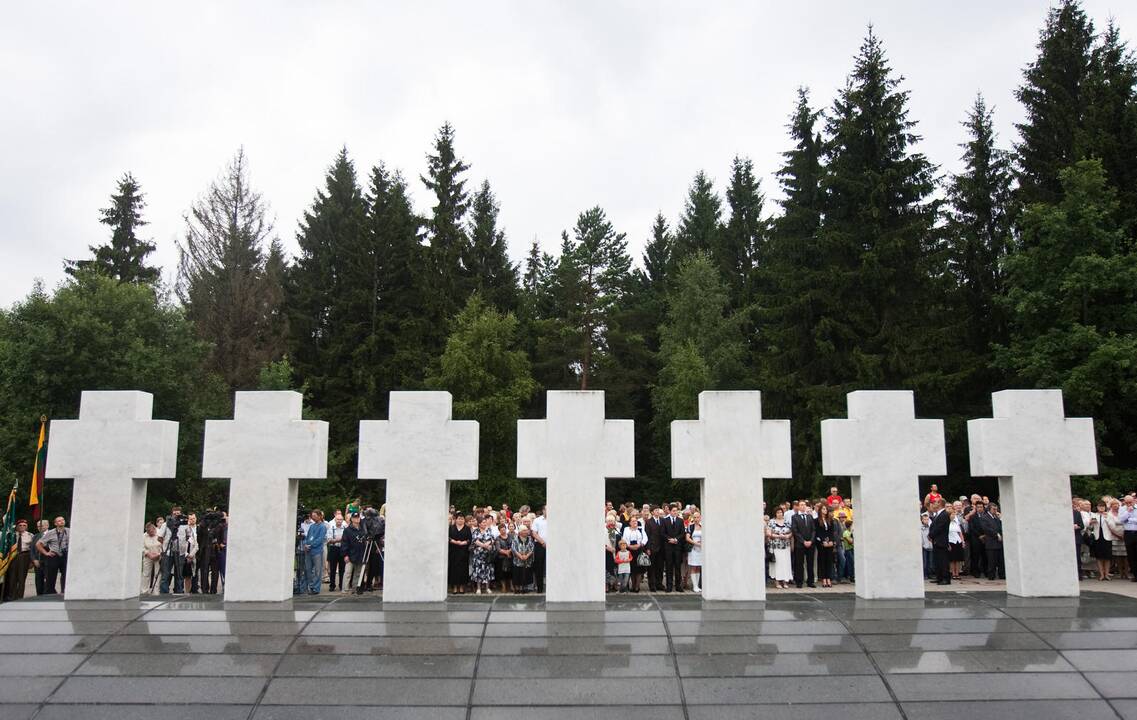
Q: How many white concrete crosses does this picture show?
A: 7